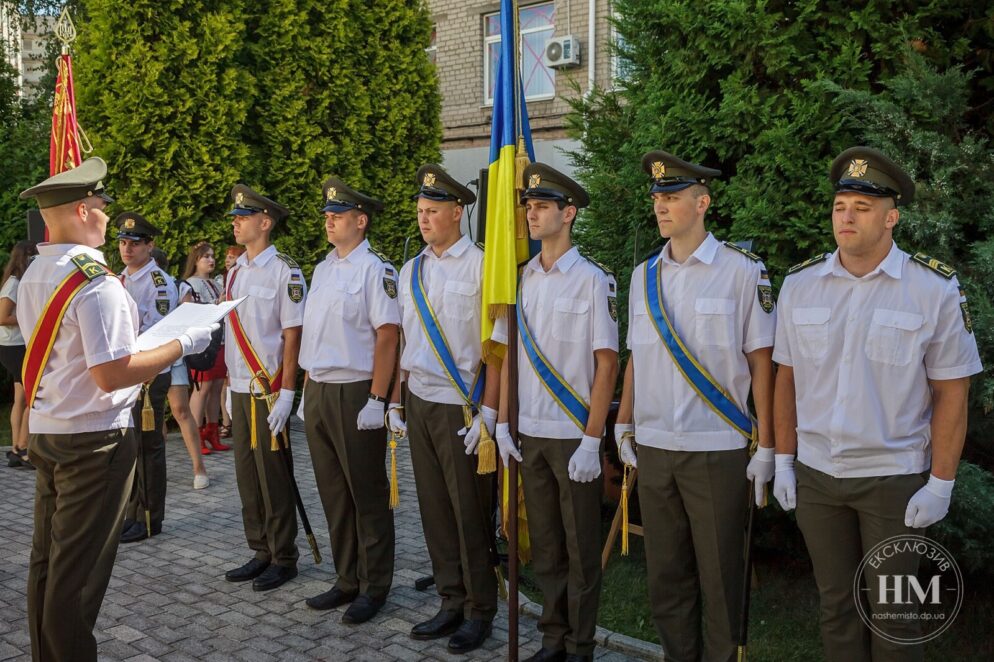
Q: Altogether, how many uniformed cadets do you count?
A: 8